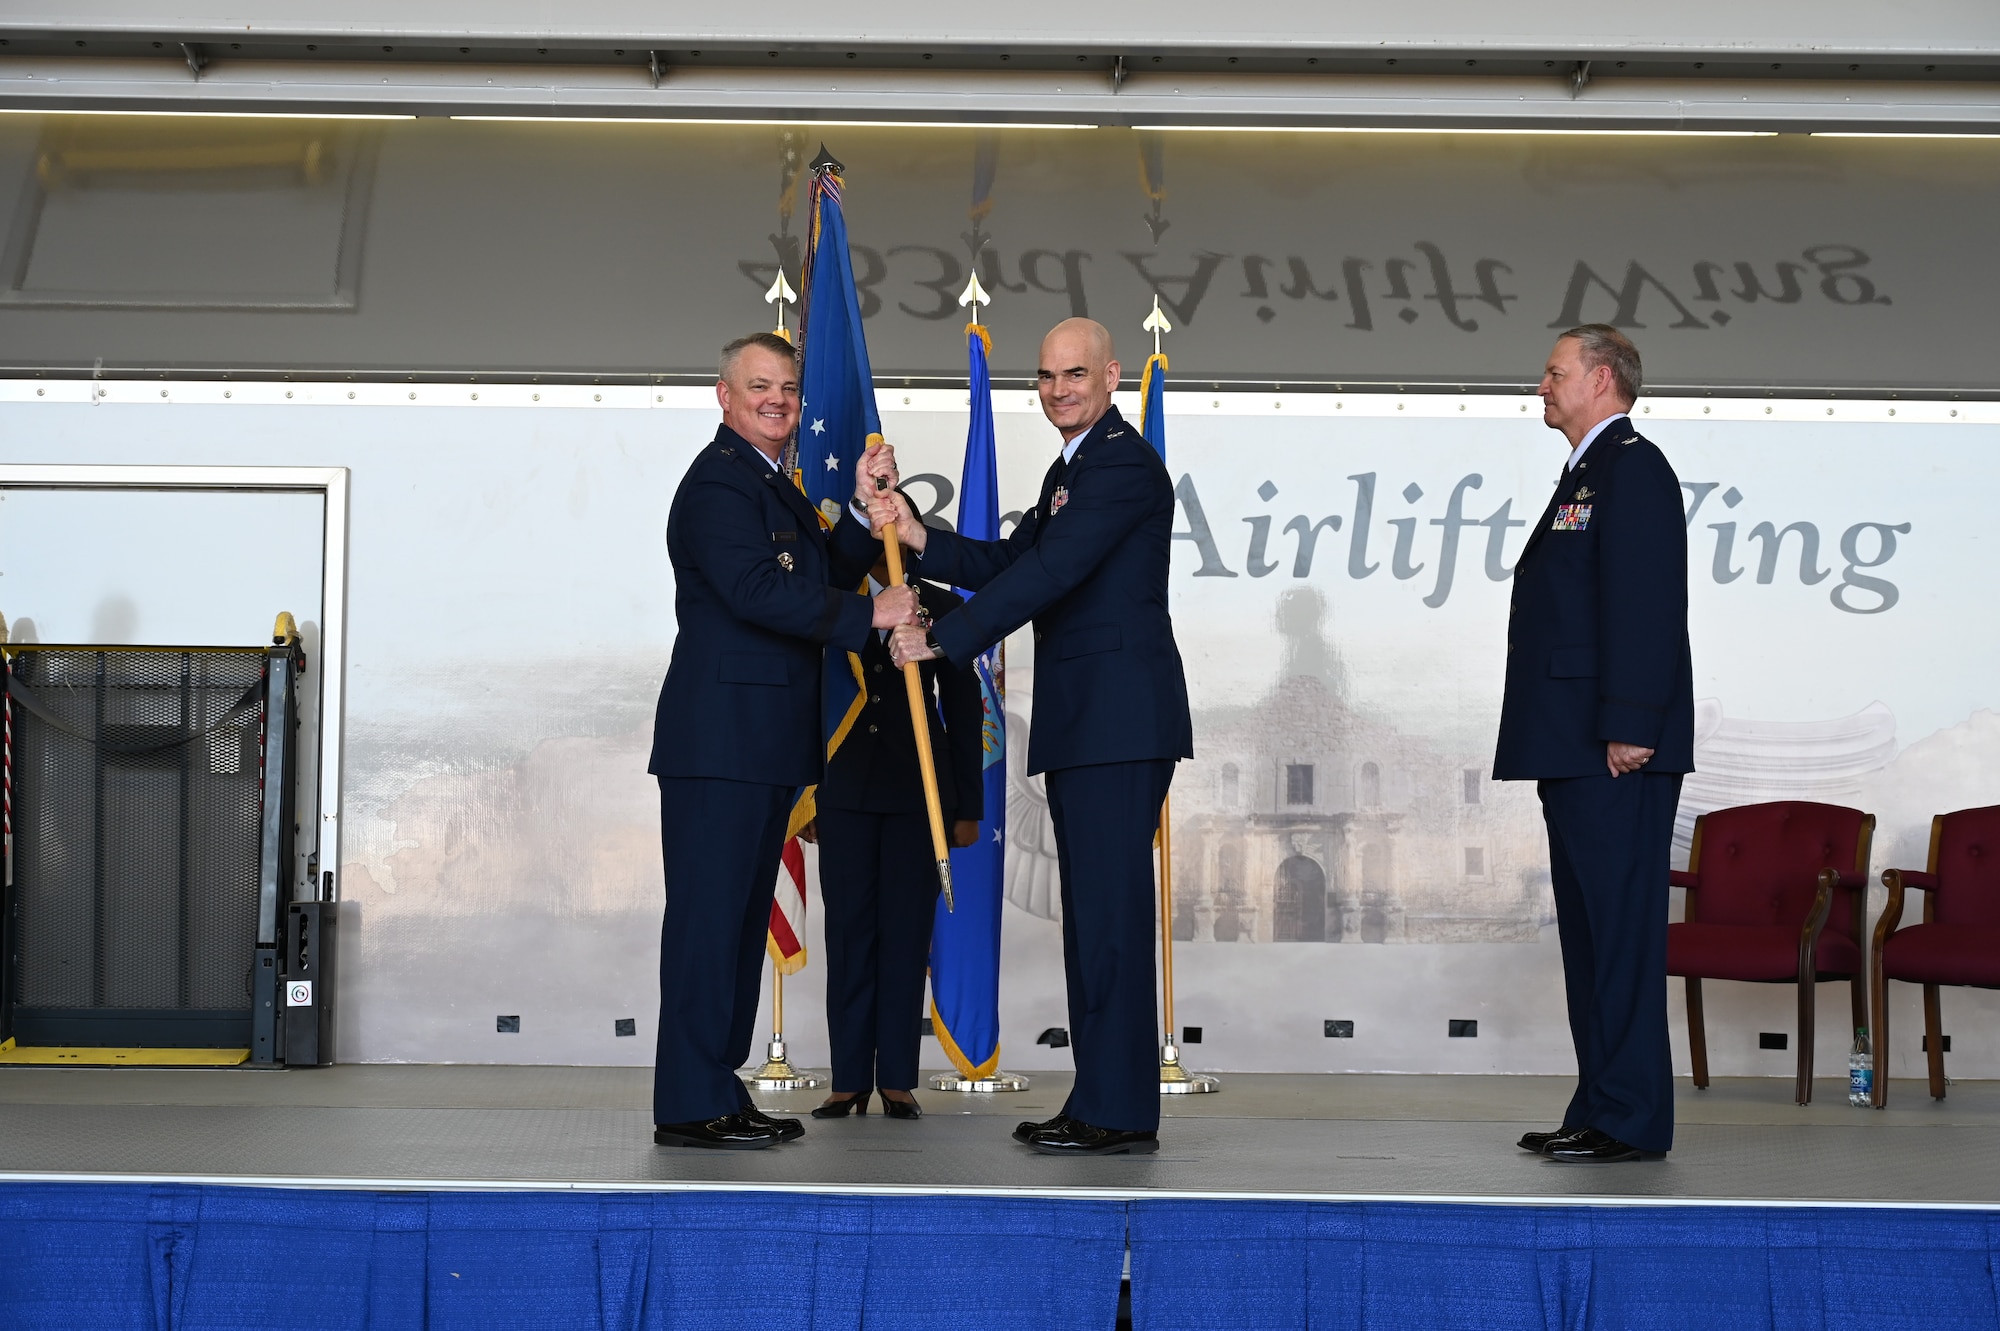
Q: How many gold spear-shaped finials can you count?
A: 3